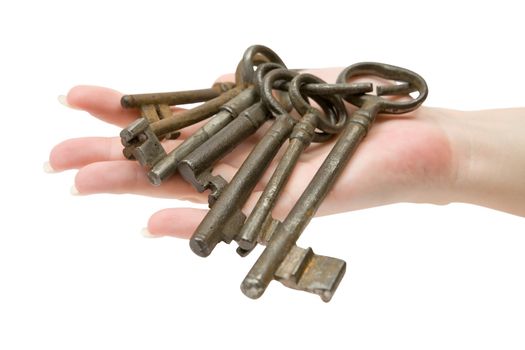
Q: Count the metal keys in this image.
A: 7